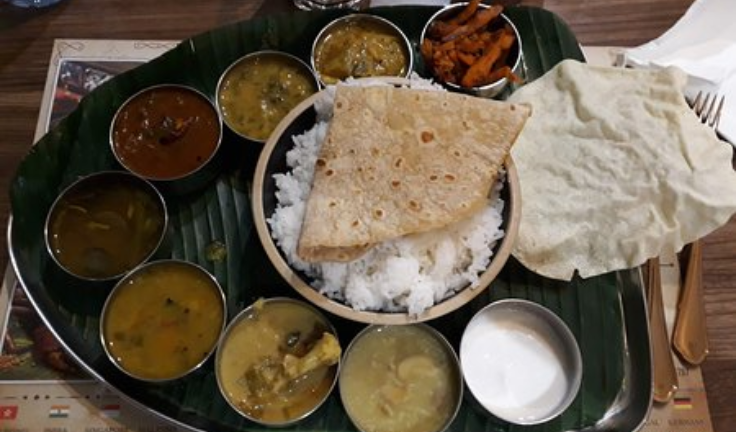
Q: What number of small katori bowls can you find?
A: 9